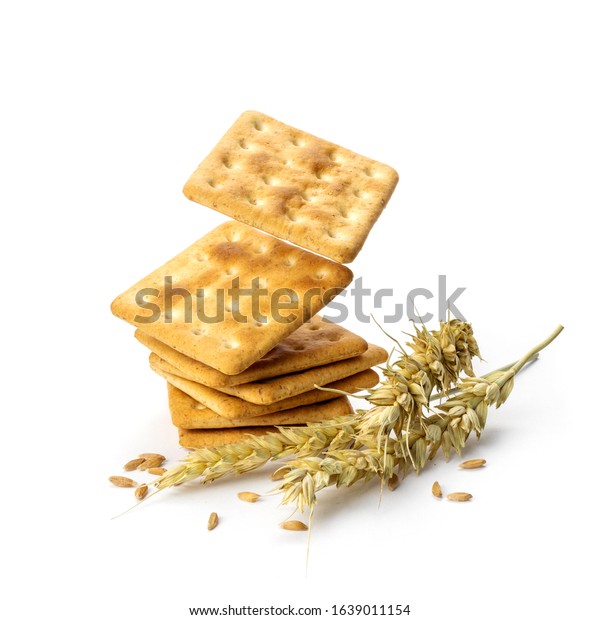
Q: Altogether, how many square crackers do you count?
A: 7